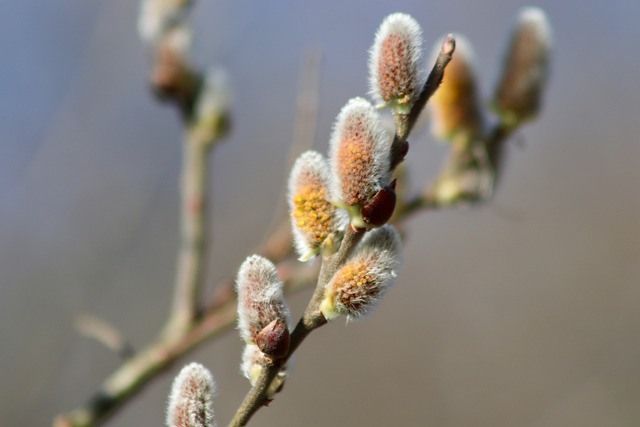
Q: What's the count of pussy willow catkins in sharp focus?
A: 6